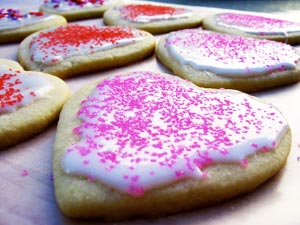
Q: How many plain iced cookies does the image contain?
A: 0